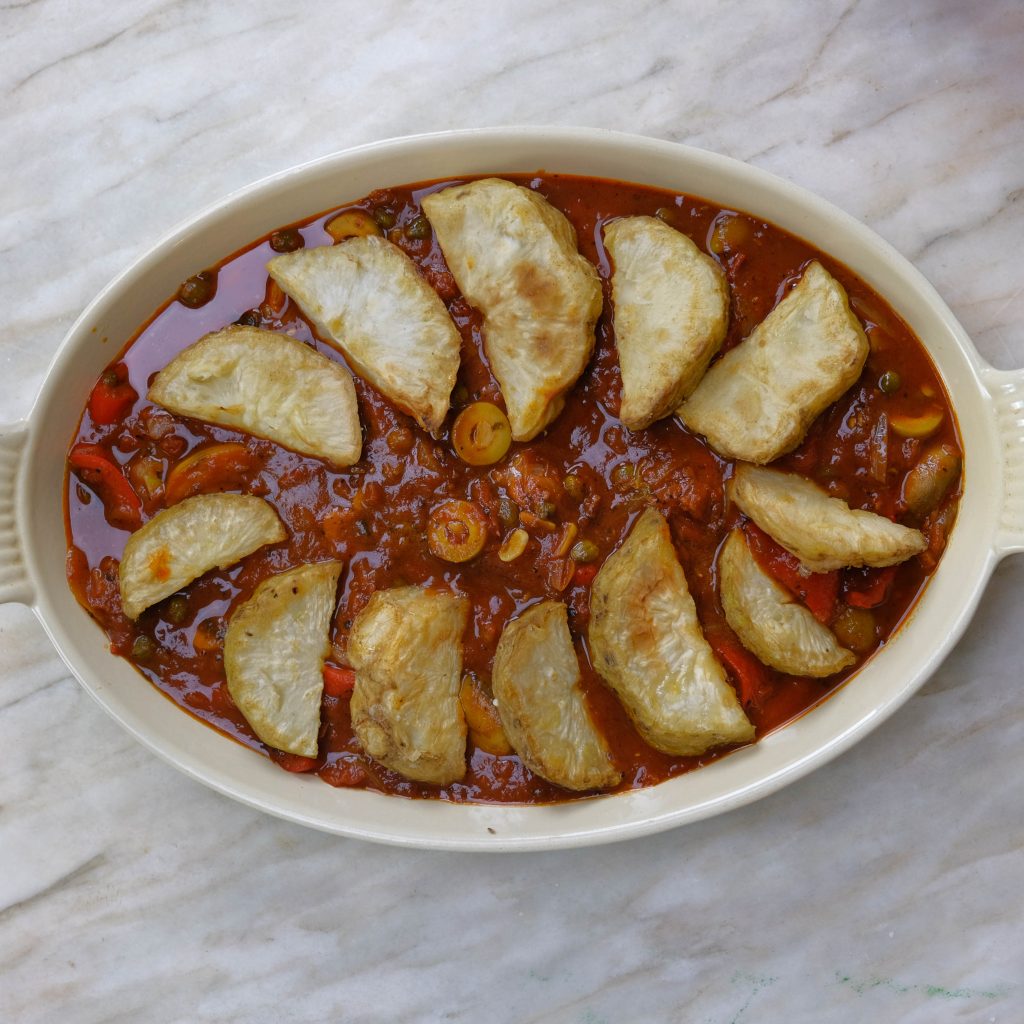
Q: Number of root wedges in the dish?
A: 12